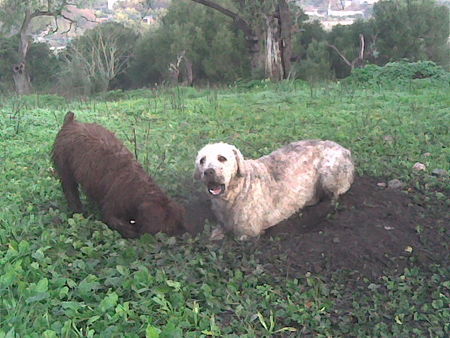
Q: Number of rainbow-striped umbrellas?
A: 0